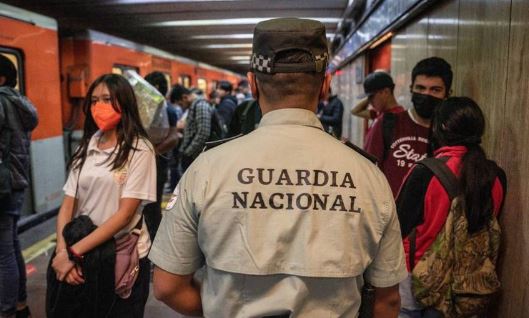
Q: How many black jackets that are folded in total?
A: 1